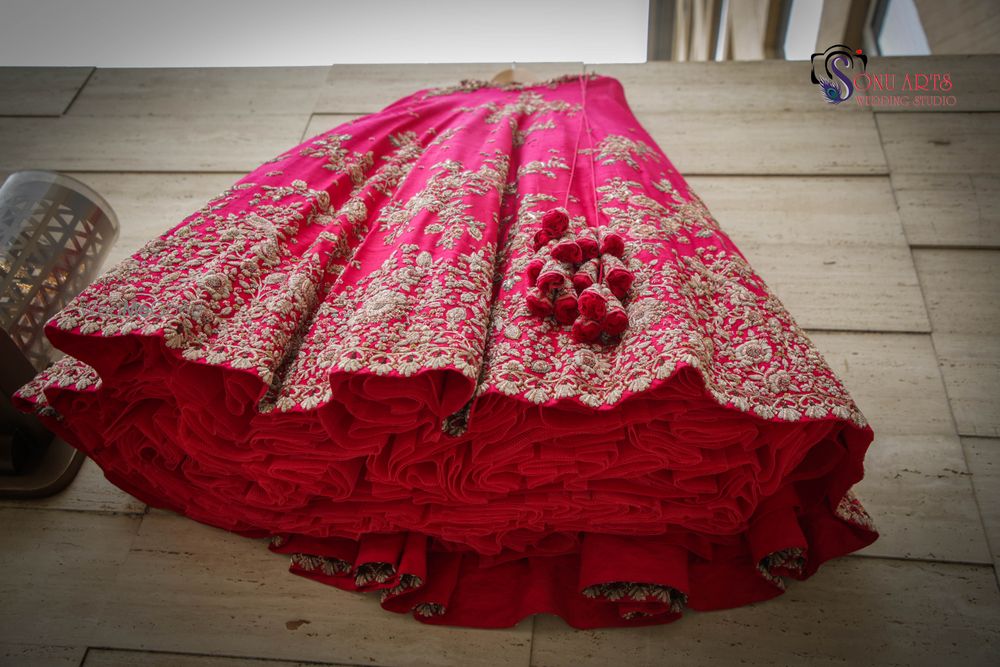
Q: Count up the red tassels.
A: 14